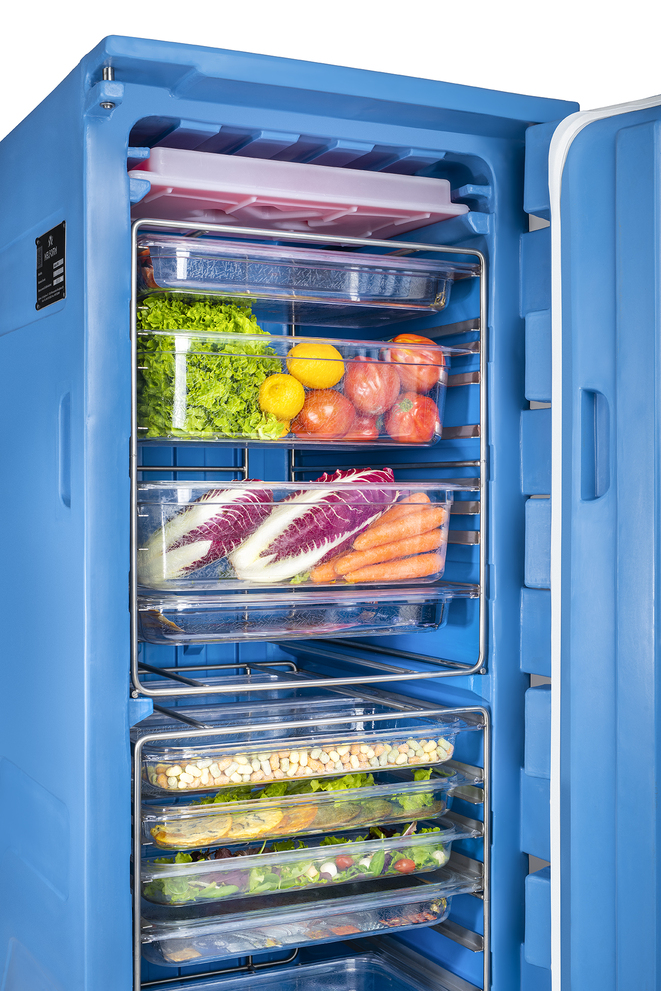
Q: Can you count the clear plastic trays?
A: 9